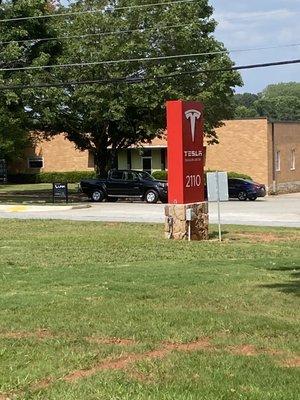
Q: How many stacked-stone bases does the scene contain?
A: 1